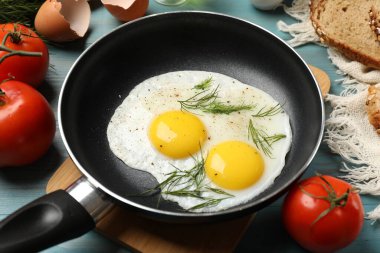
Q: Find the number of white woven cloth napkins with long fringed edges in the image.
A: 1